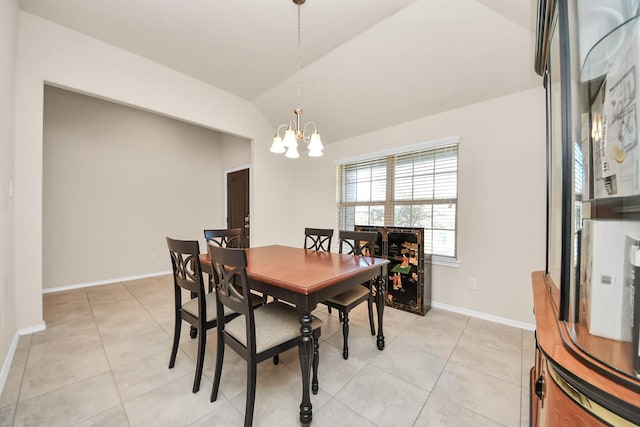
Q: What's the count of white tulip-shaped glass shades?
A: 5